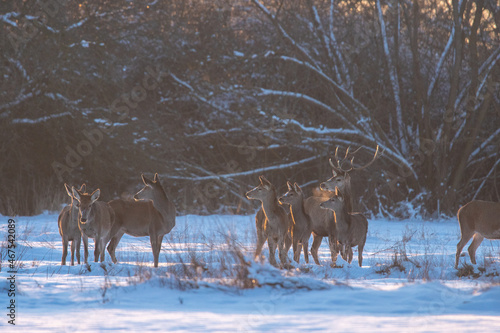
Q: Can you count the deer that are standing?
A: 8